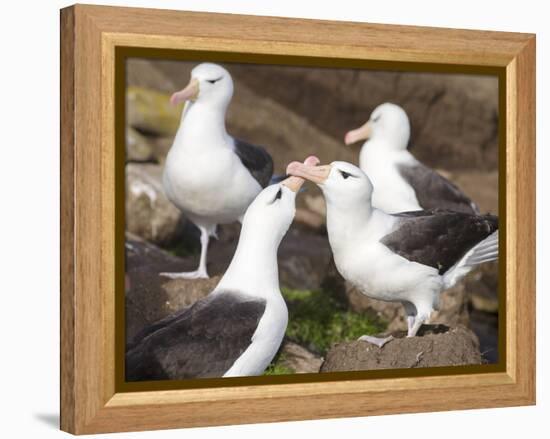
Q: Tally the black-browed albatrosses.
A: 4